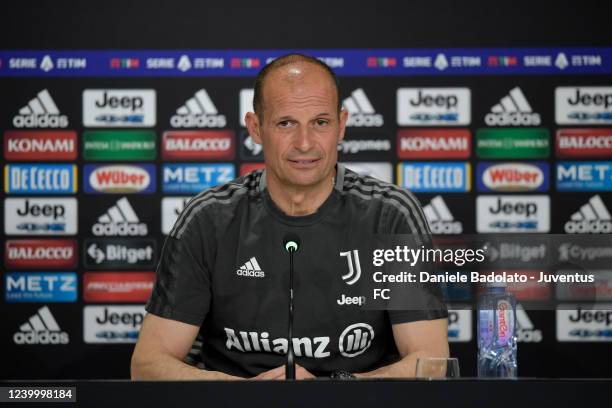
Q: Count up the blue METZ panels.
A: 3